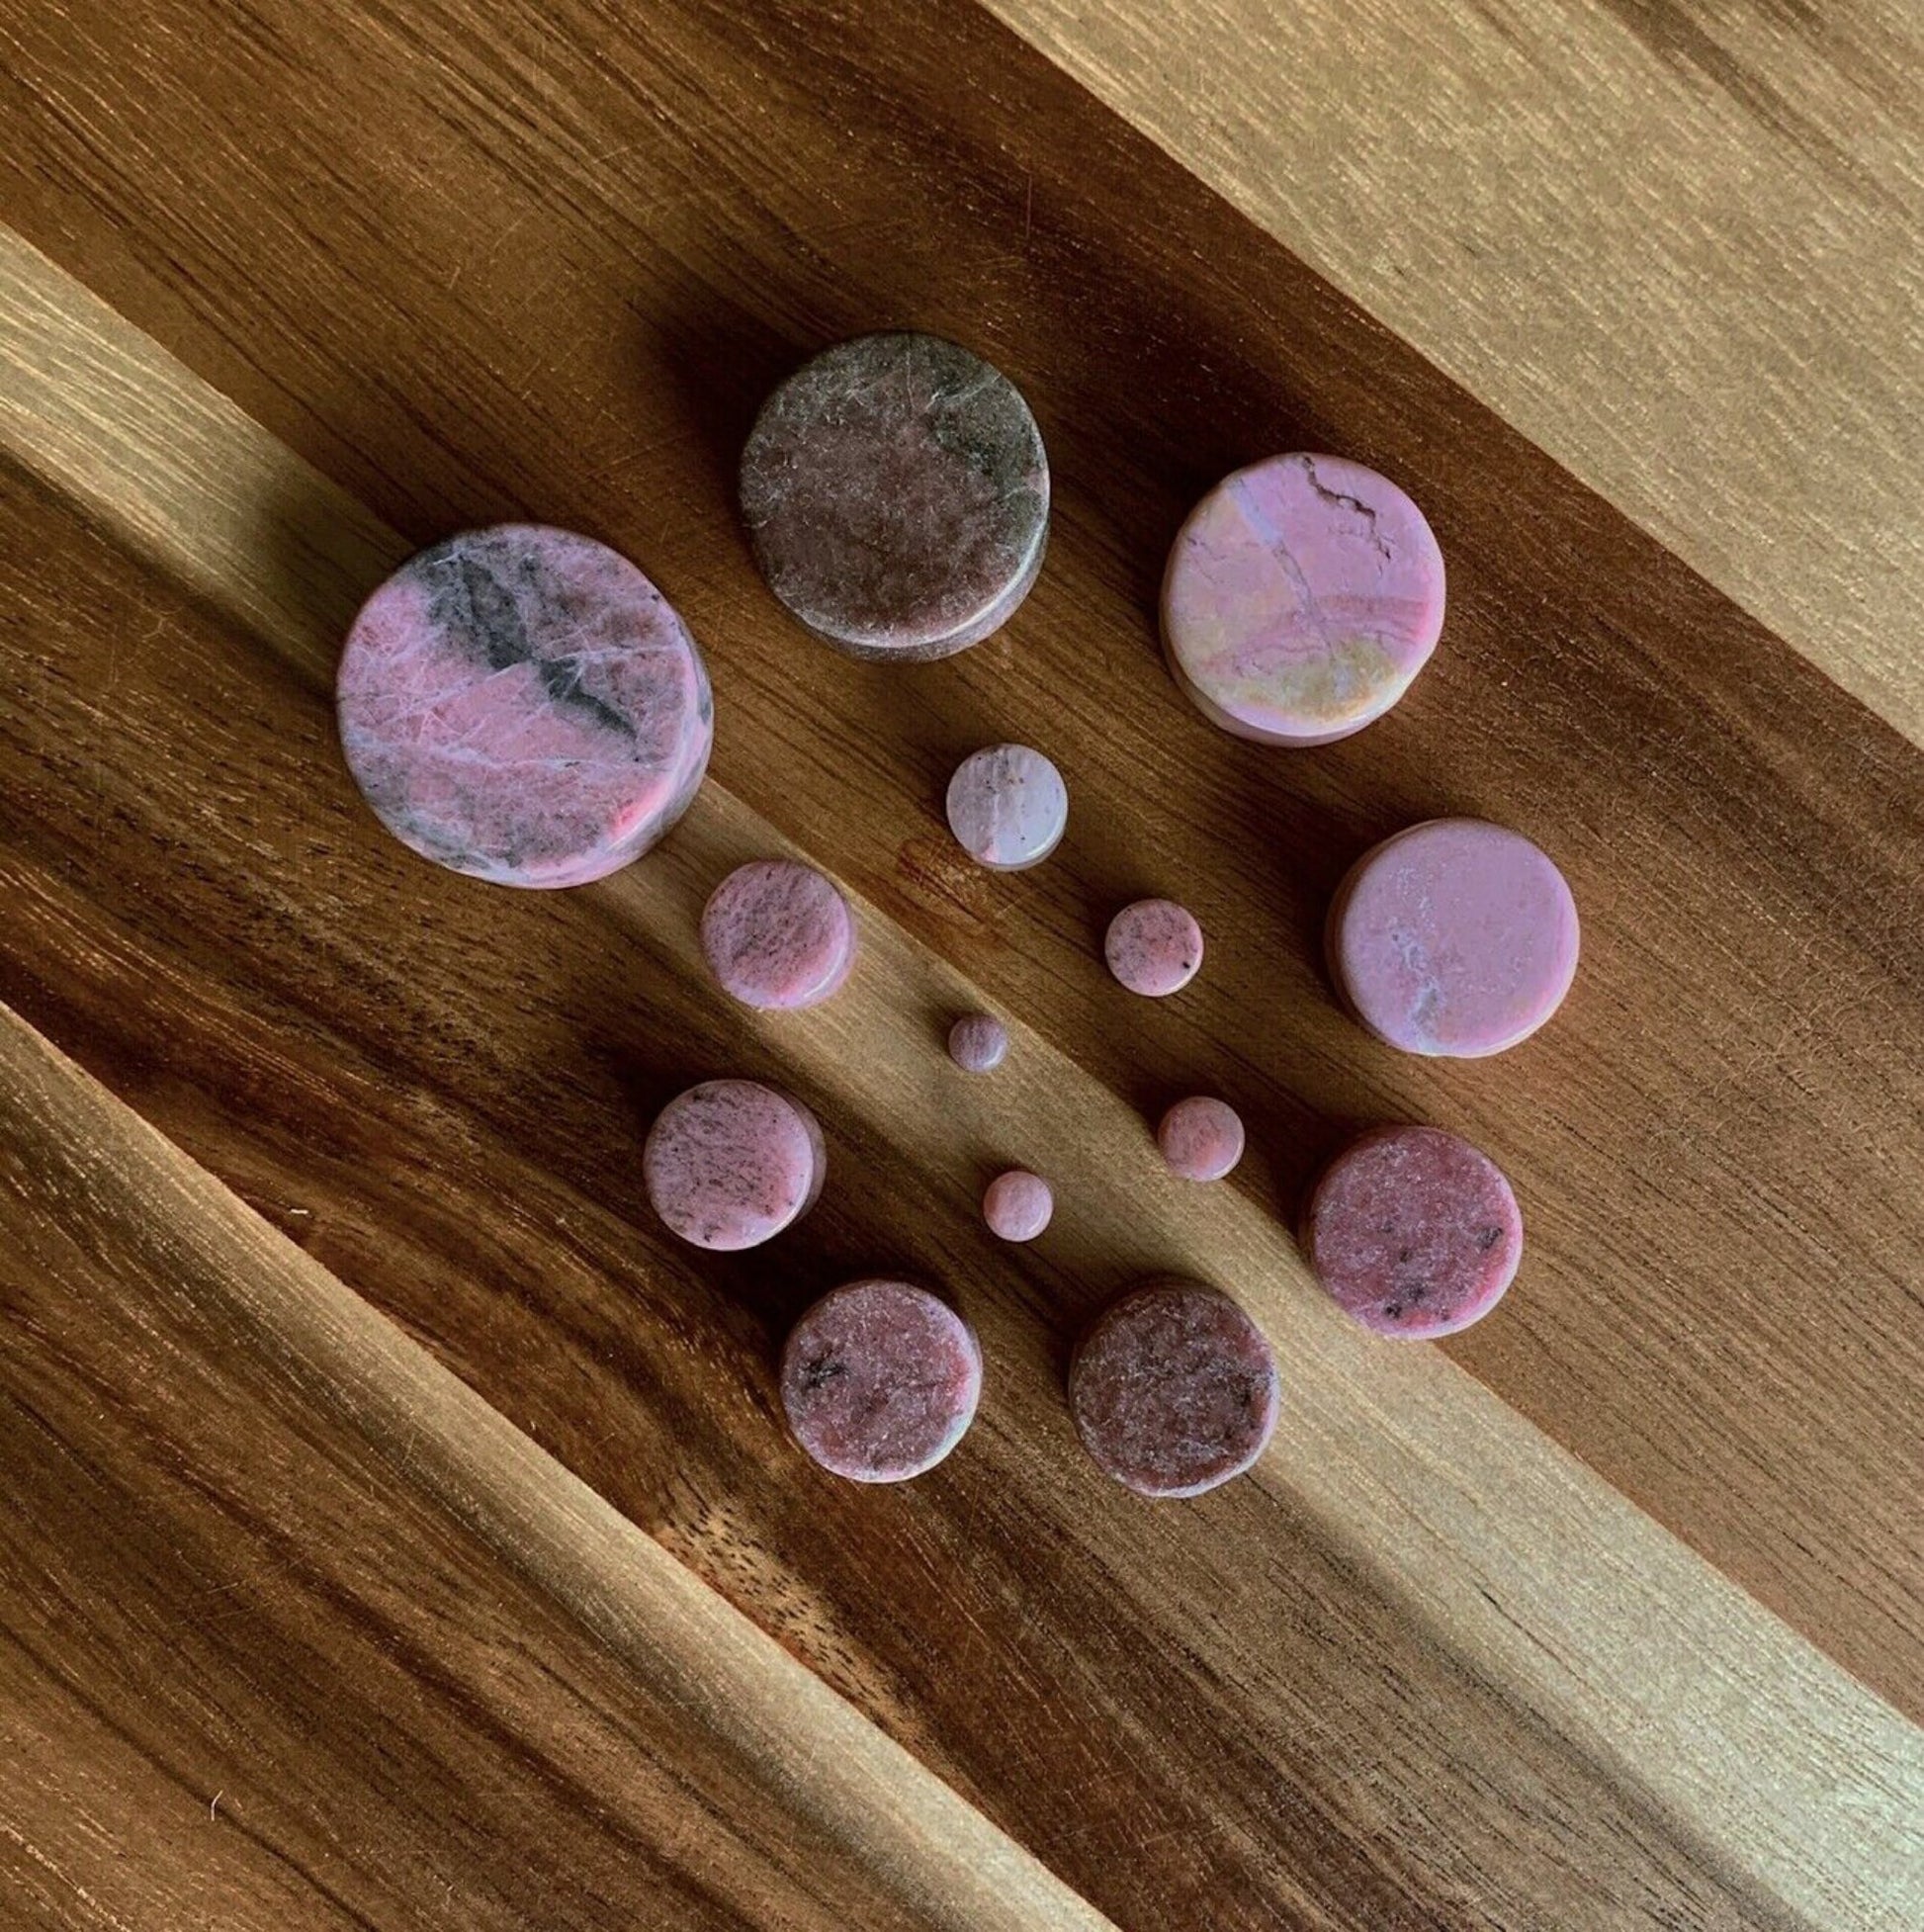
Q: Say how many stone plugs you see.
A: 14